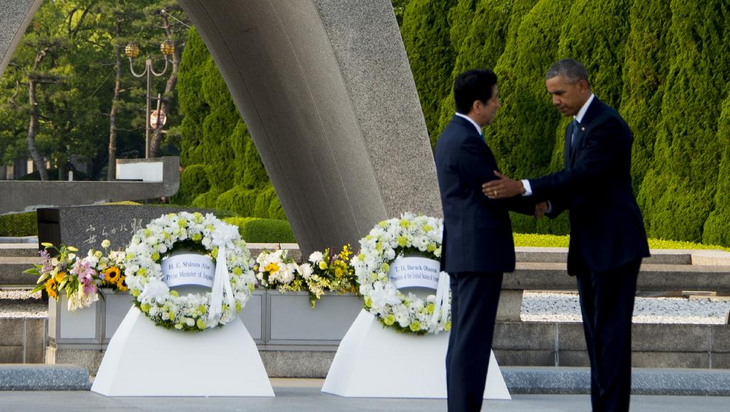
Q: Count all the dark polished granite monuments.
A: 1